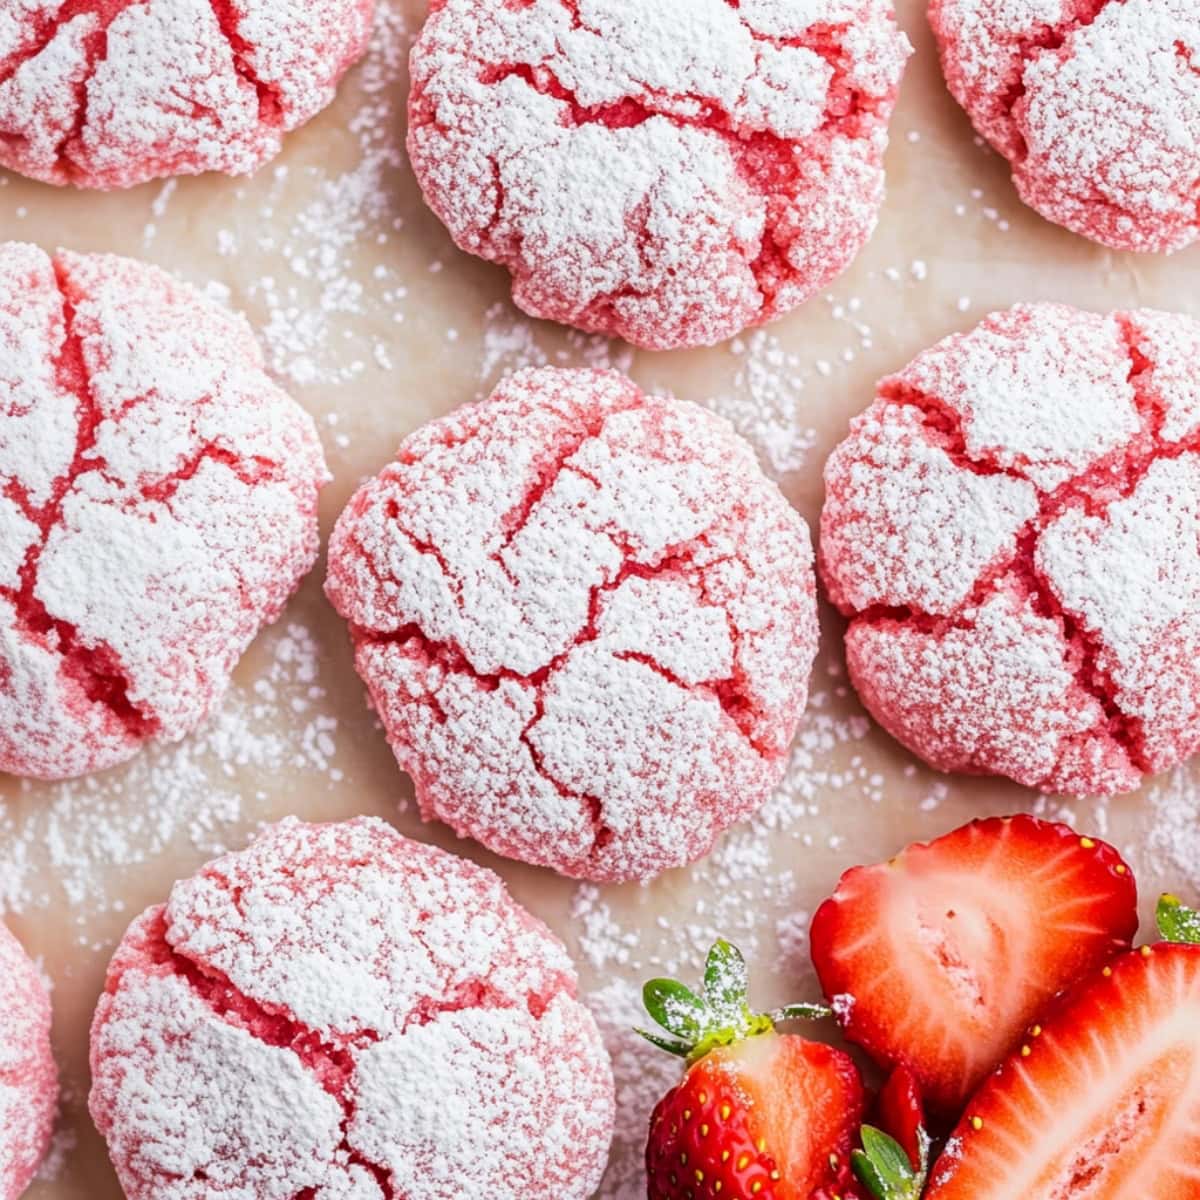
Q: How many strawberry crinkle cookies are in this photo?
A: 8